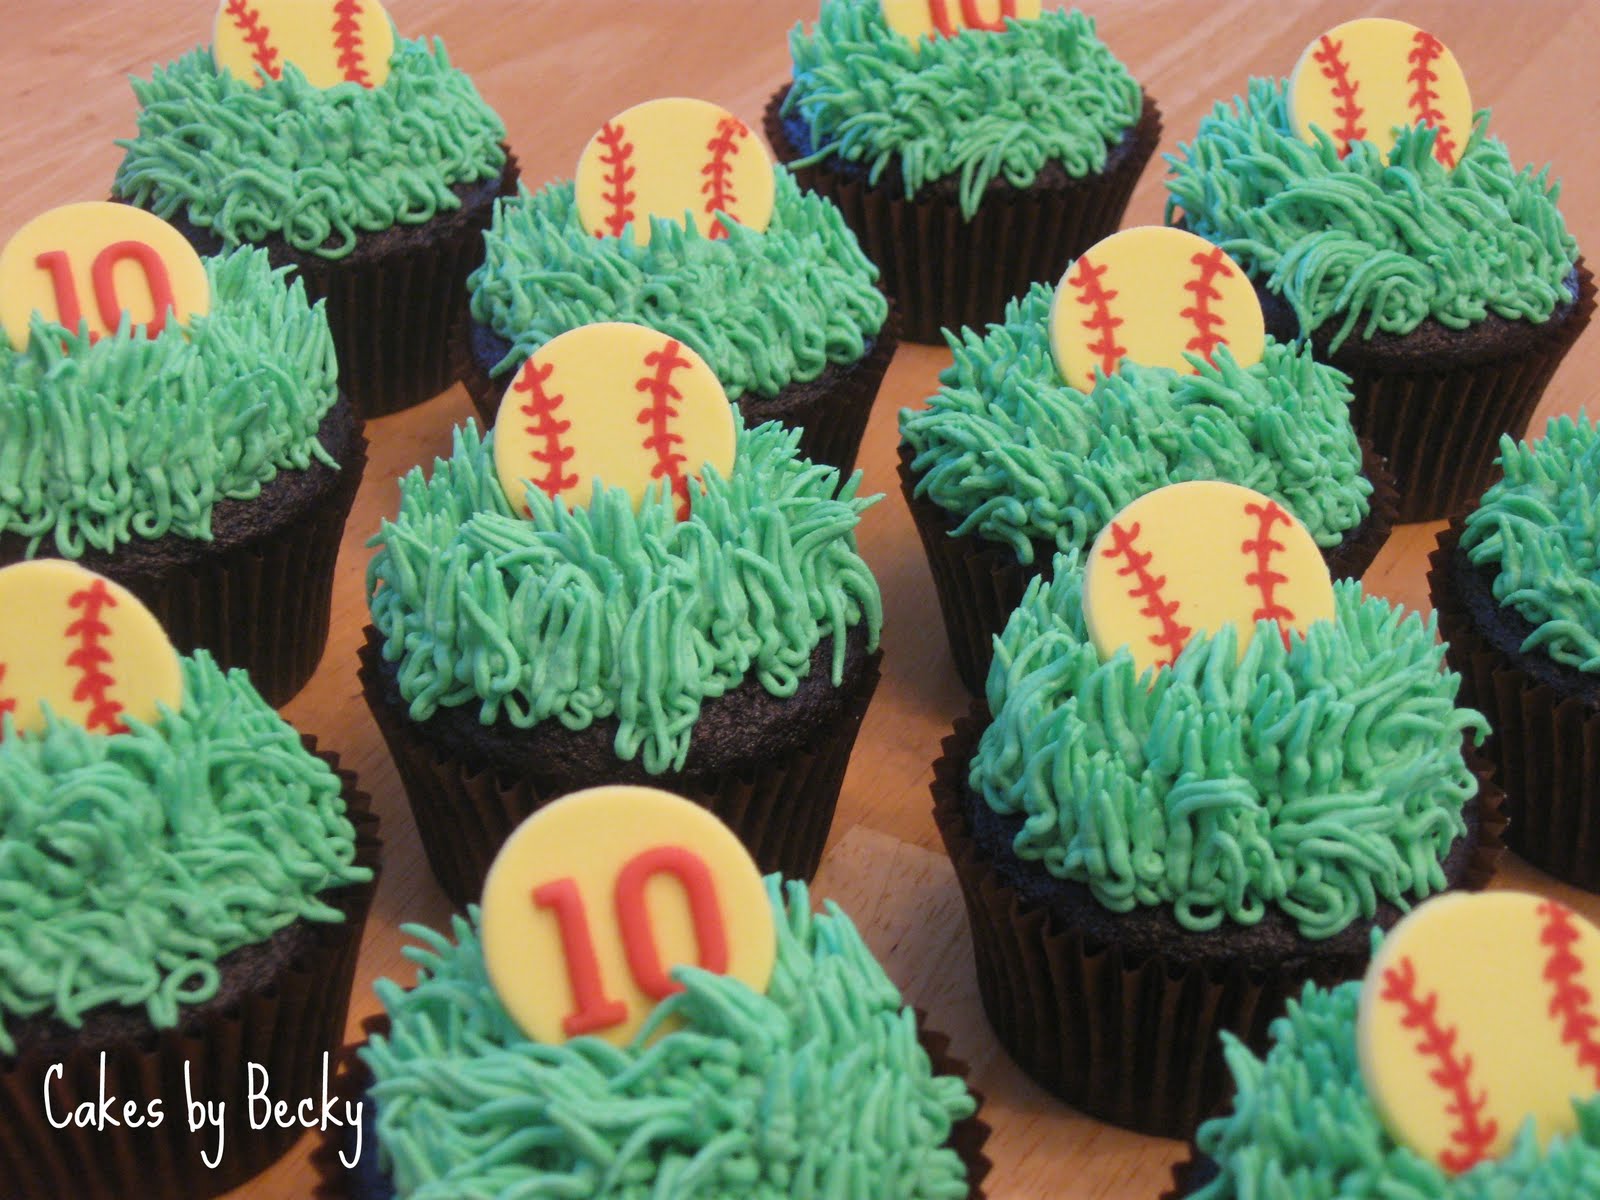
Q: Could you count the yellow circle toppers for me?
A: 11